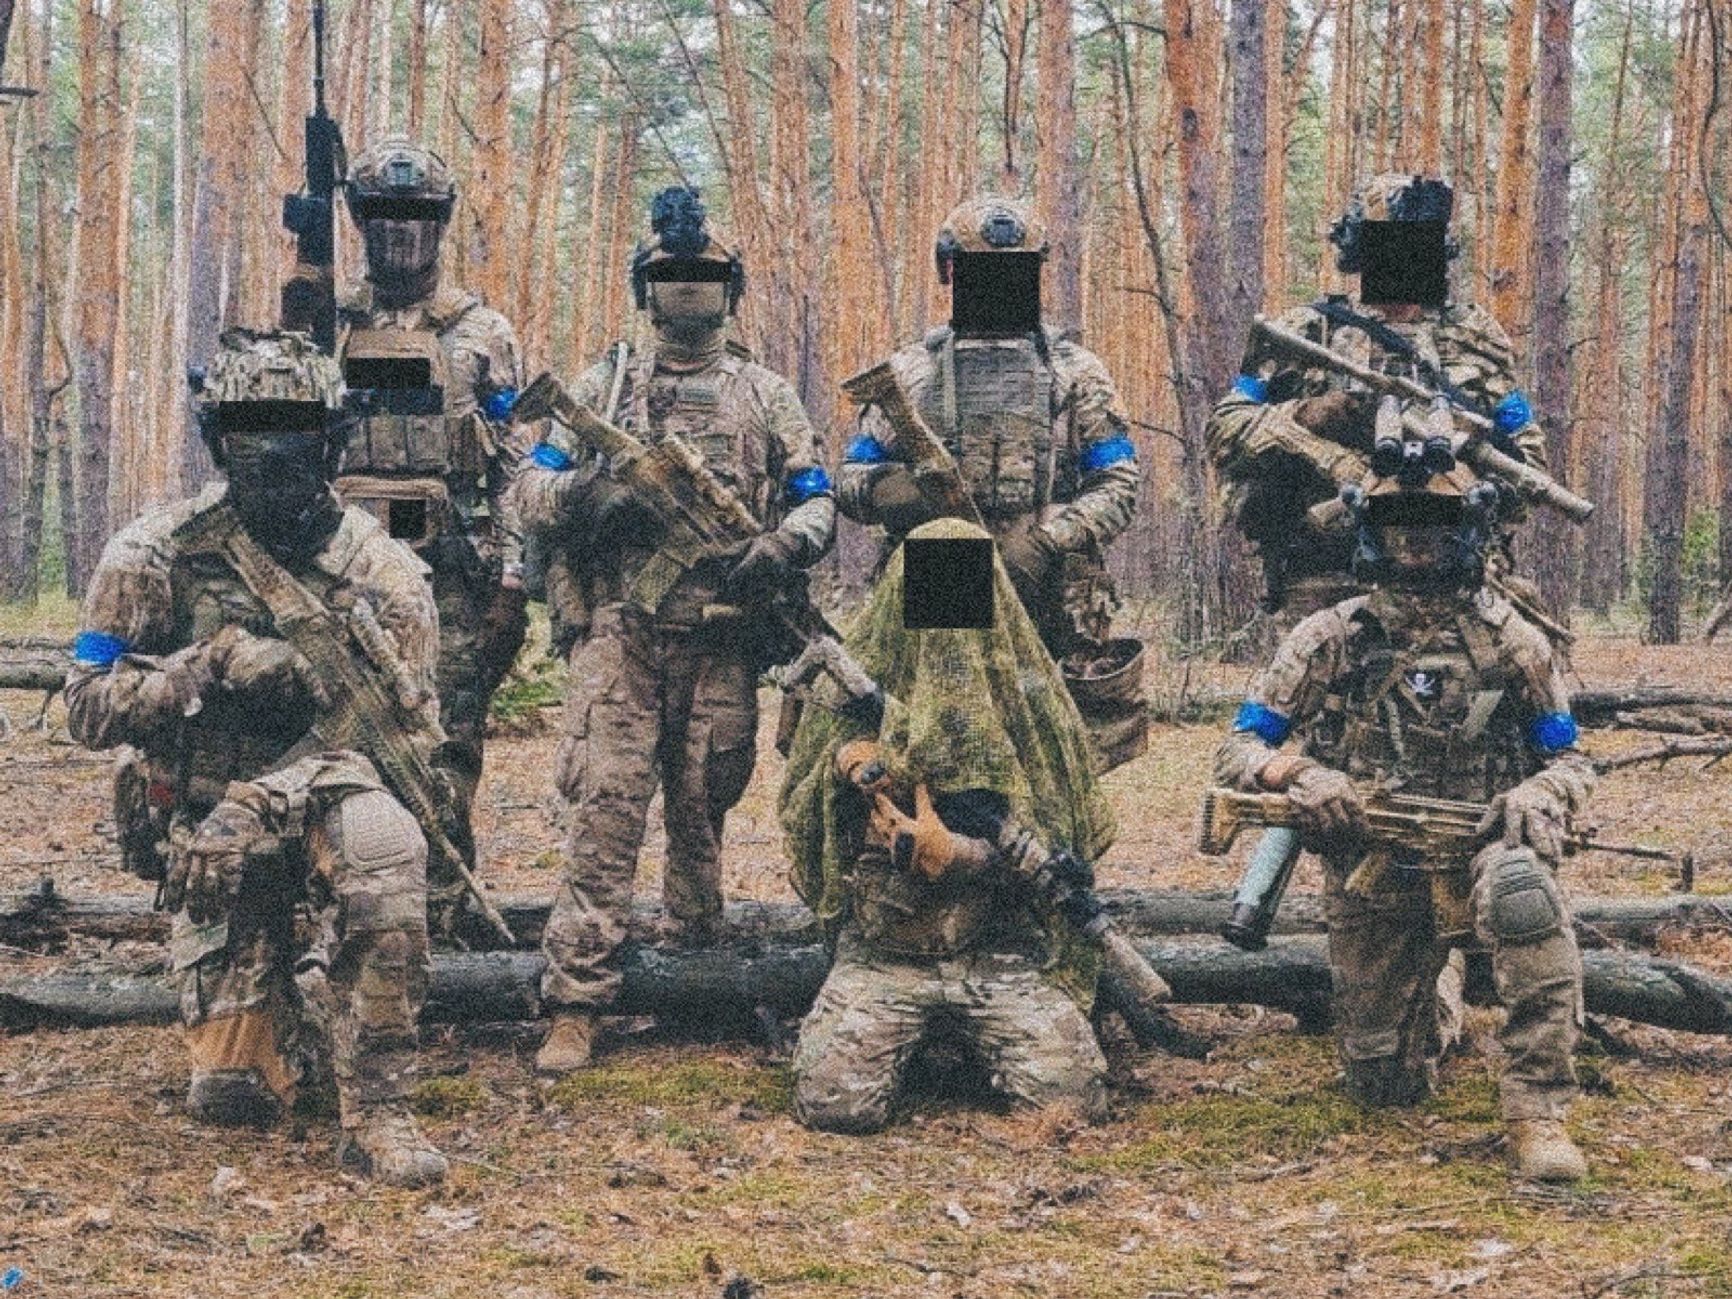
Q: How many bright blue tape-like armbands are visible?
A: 10